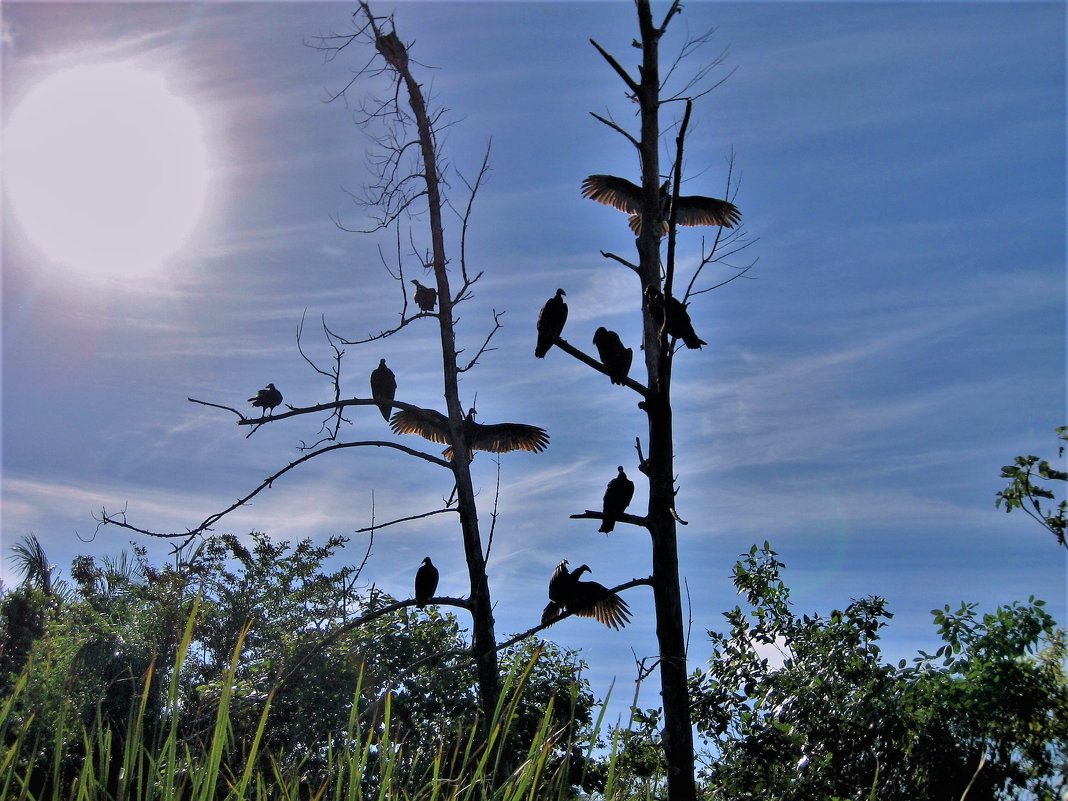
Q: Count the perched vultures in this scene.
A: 11